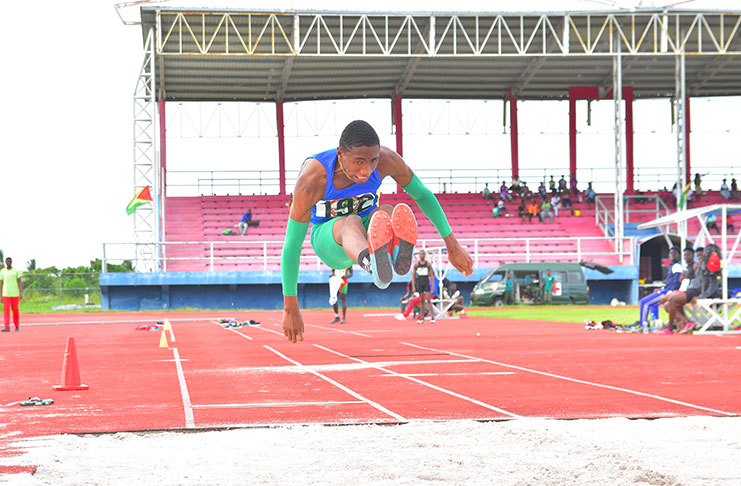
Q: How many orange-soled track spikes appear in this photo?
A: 2